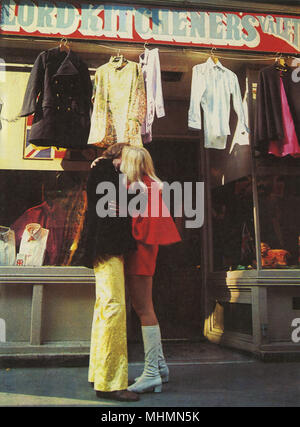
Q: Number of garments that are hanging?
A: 5